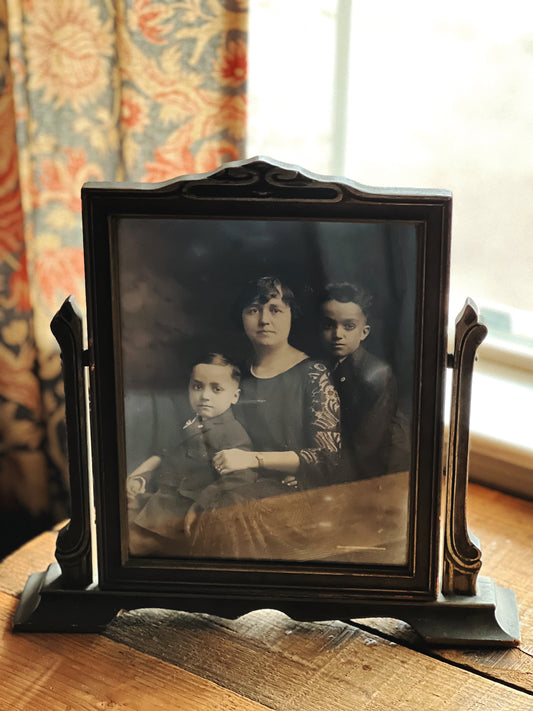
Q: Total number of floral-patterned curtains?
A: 1